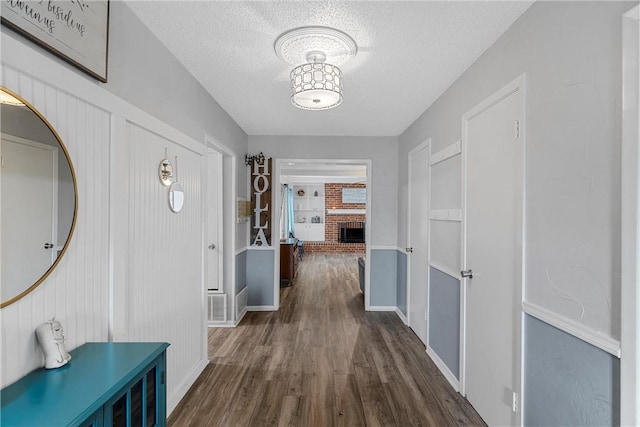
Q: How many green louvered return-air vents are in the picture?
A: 0